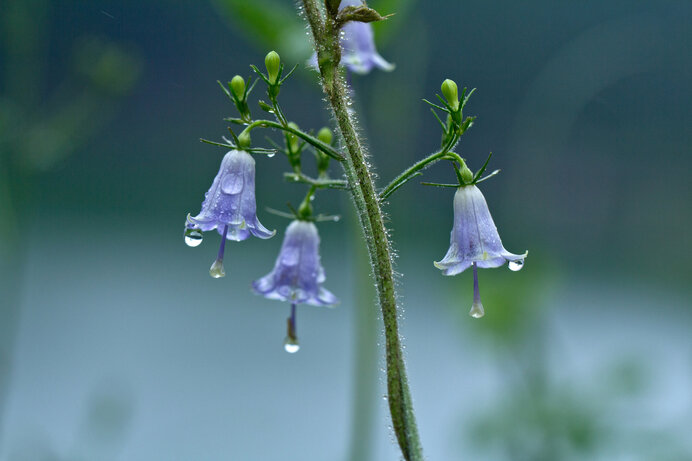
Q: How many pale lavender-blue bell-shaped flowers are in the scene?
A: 4